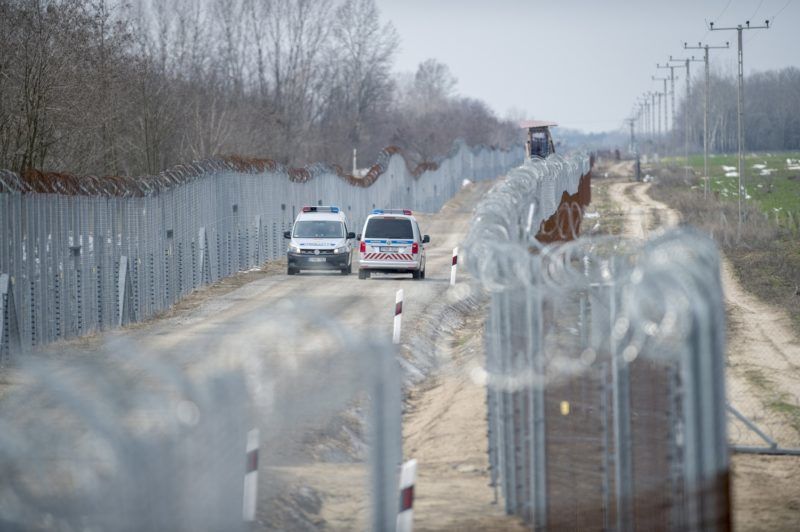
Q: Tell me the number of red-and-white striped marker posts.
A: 4